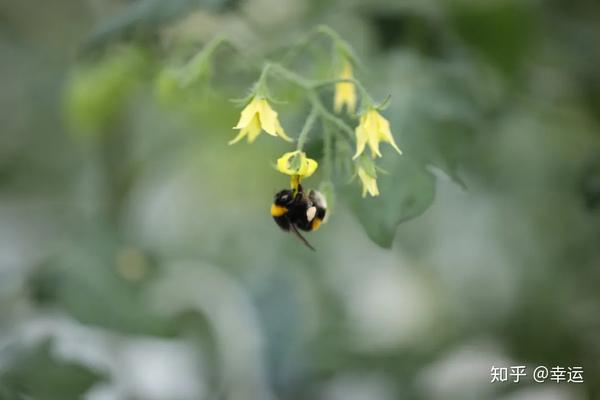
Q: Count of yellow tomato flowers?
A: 5